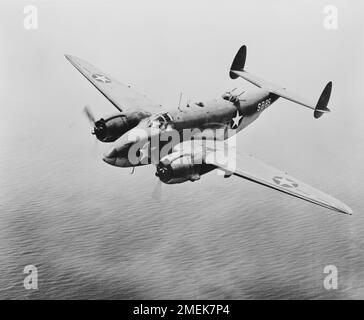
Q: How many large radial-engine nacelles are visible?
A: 2